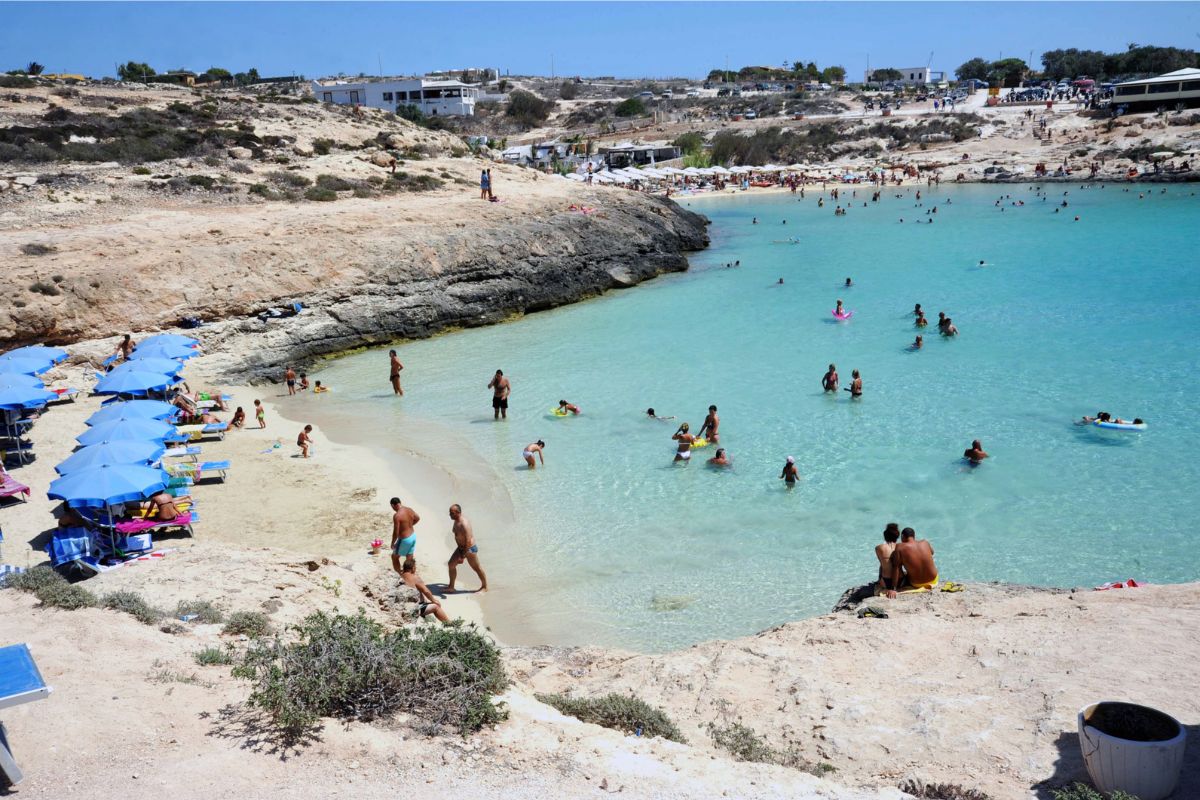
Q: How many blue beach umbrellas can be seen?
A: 12